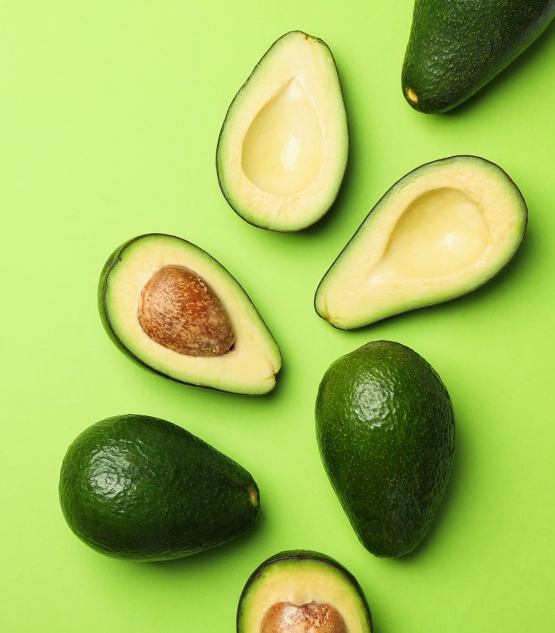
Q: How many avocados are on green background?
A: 7